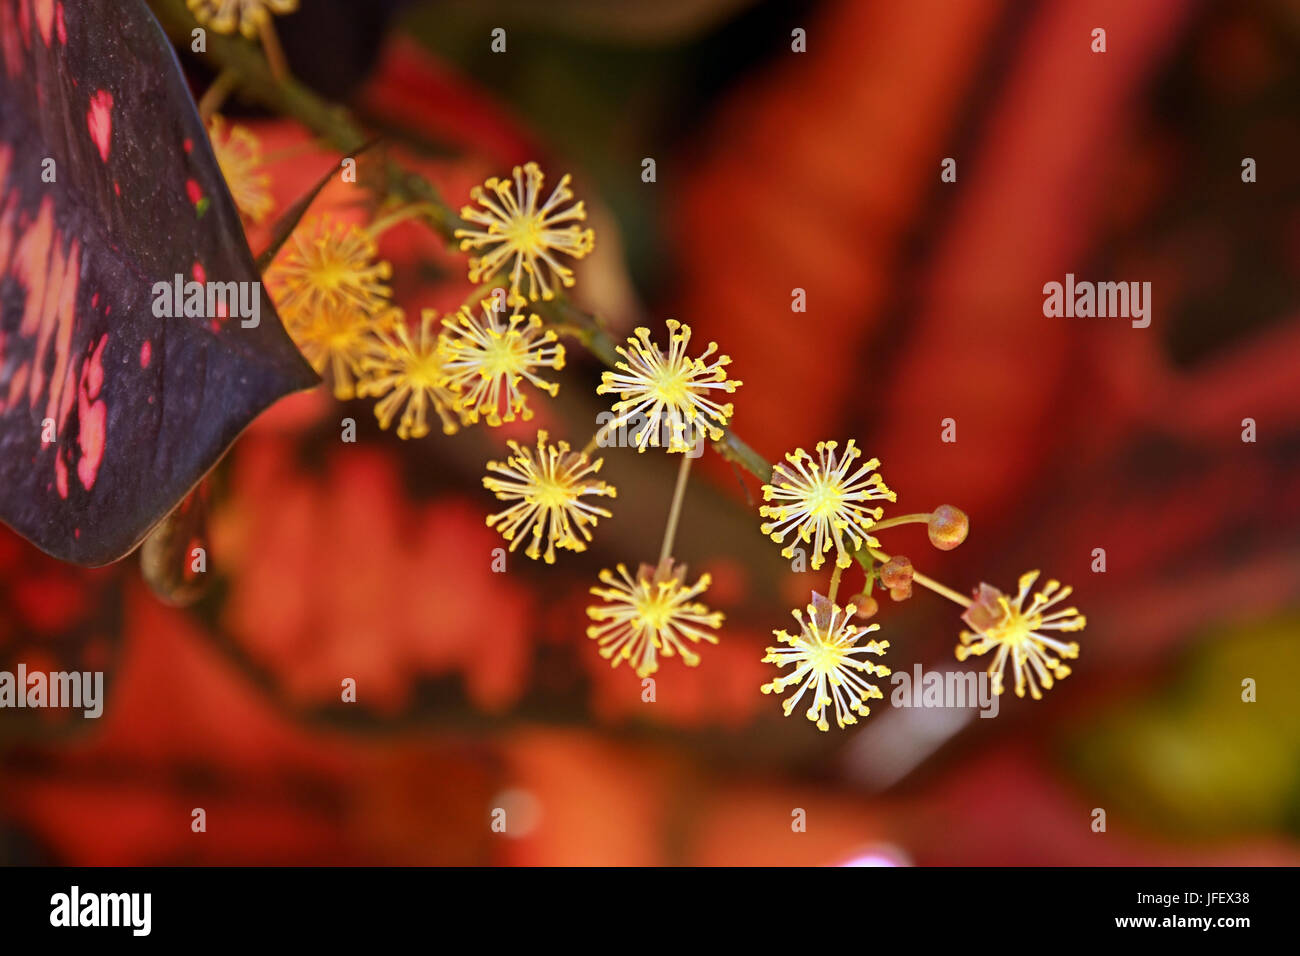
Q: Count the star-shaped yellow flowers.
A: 13